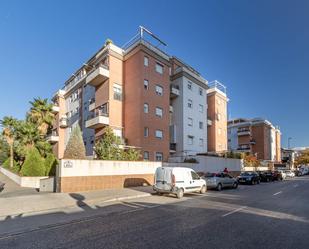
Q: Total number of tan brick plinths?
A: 1